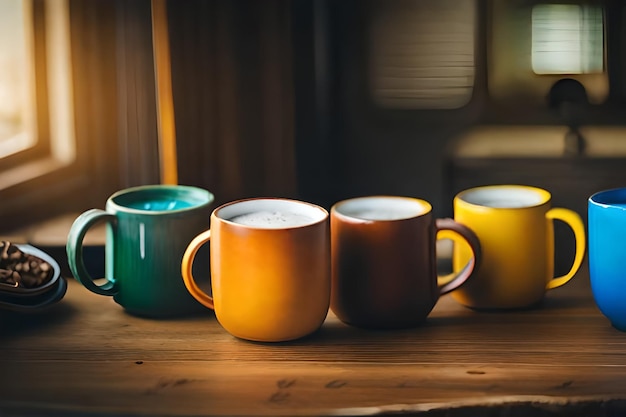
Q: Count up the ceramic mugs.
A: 5